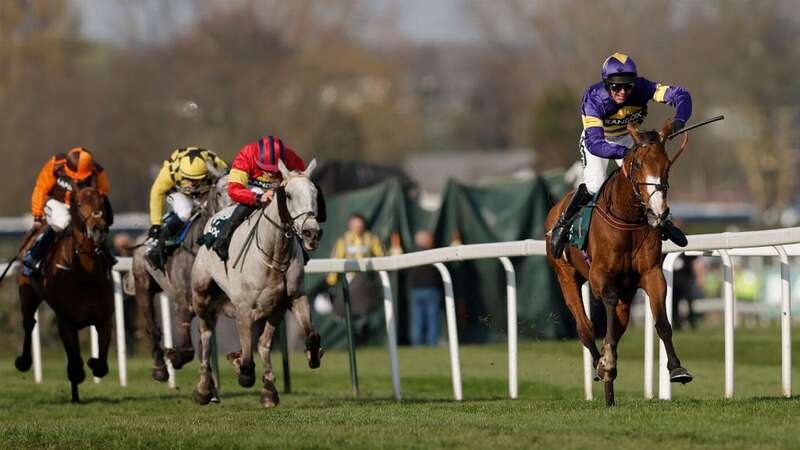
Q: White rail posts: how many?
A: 12